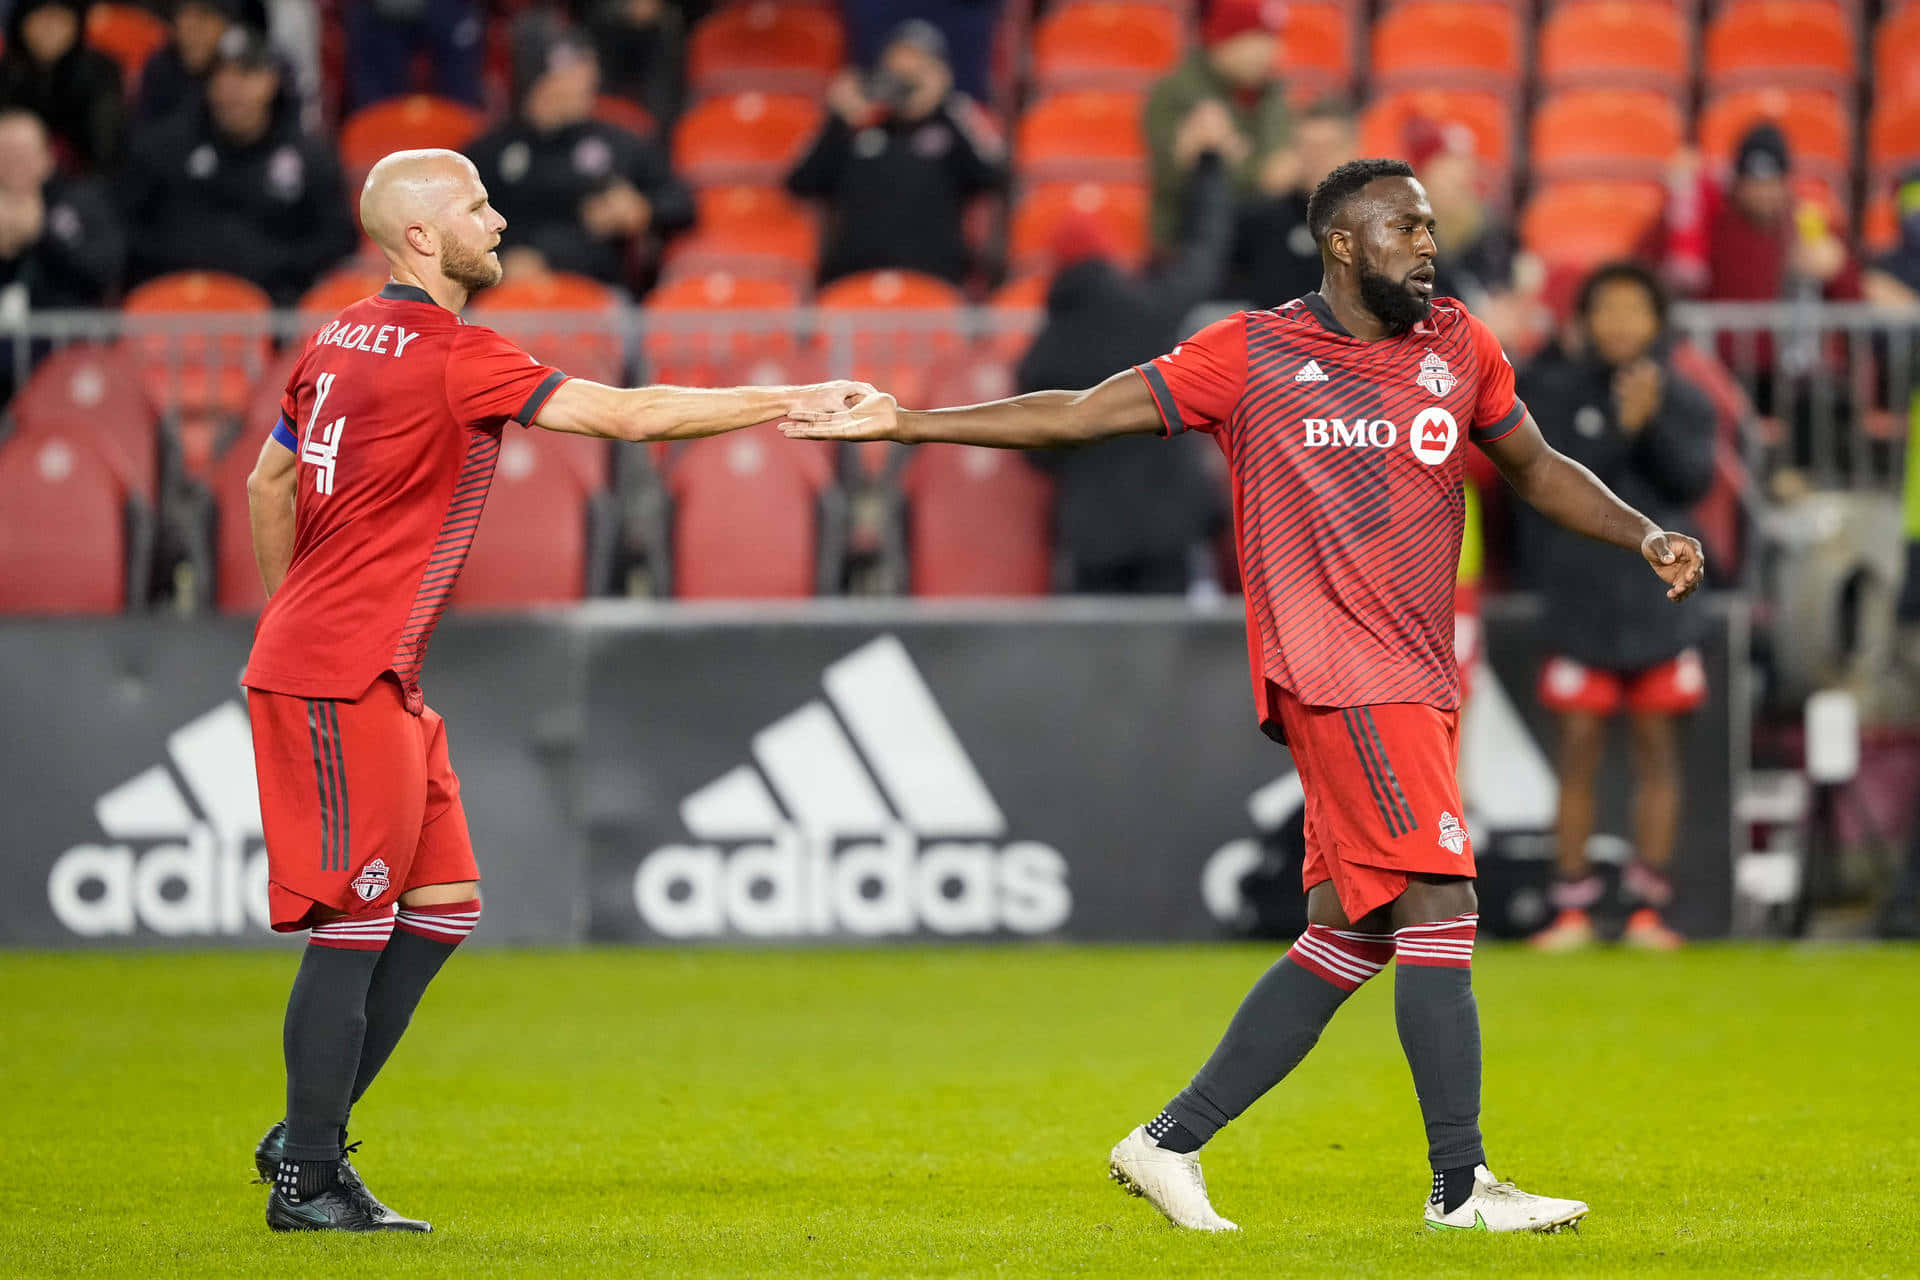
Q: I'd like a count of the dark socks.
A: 4